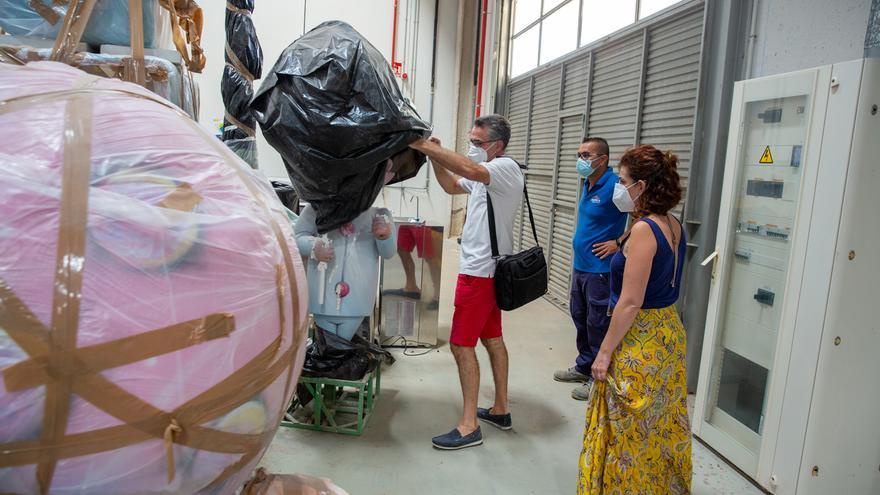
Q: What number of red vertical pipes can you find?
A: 2